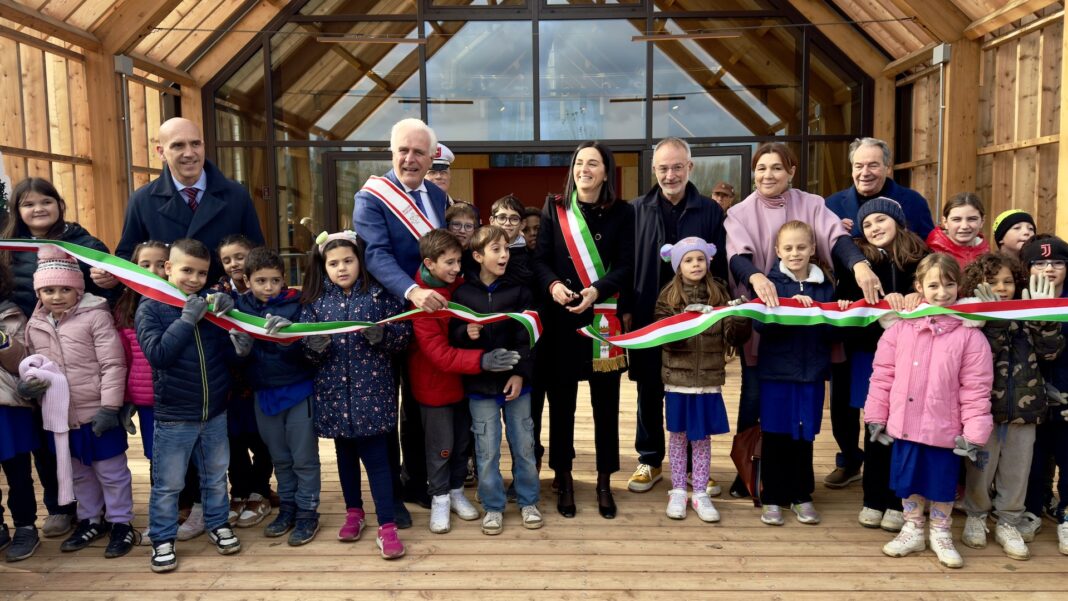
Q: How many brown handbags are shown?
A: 1